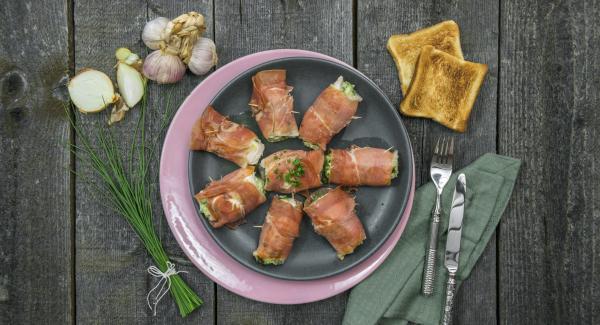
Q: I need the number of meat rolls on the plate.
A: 8